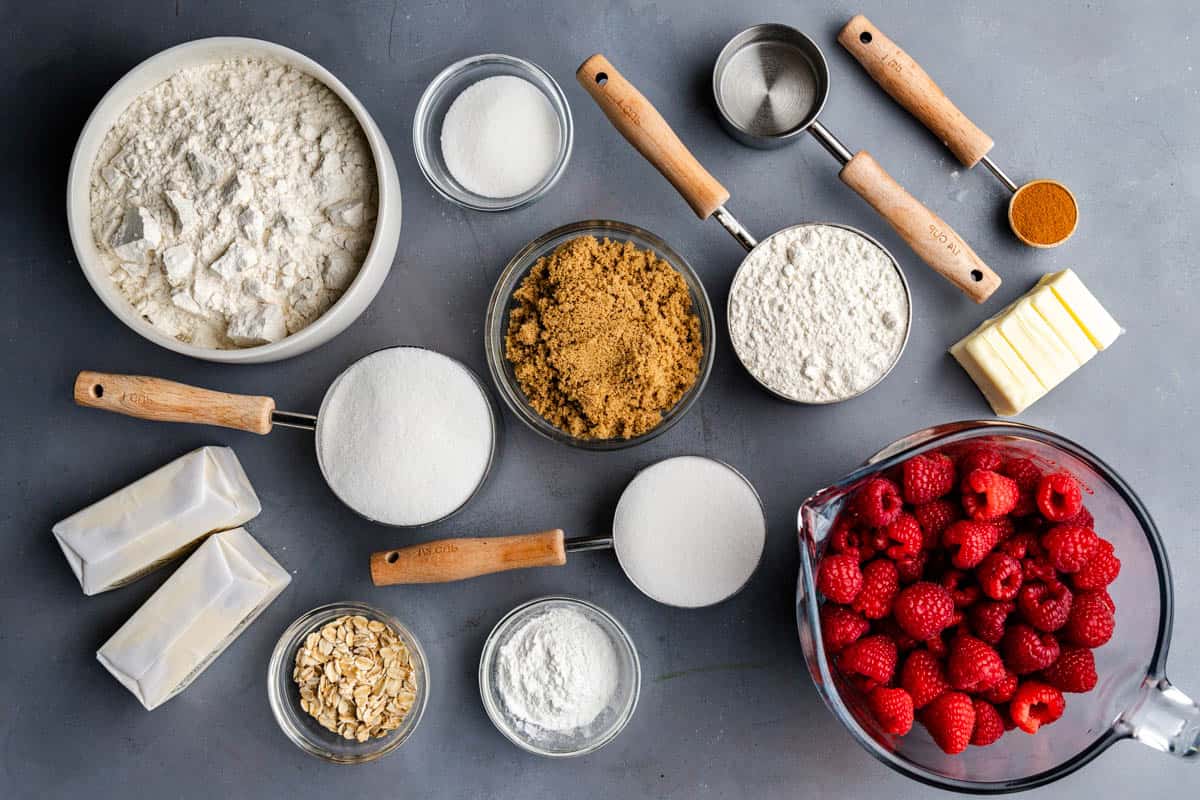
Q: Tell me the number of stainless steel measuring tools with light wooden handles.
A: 5